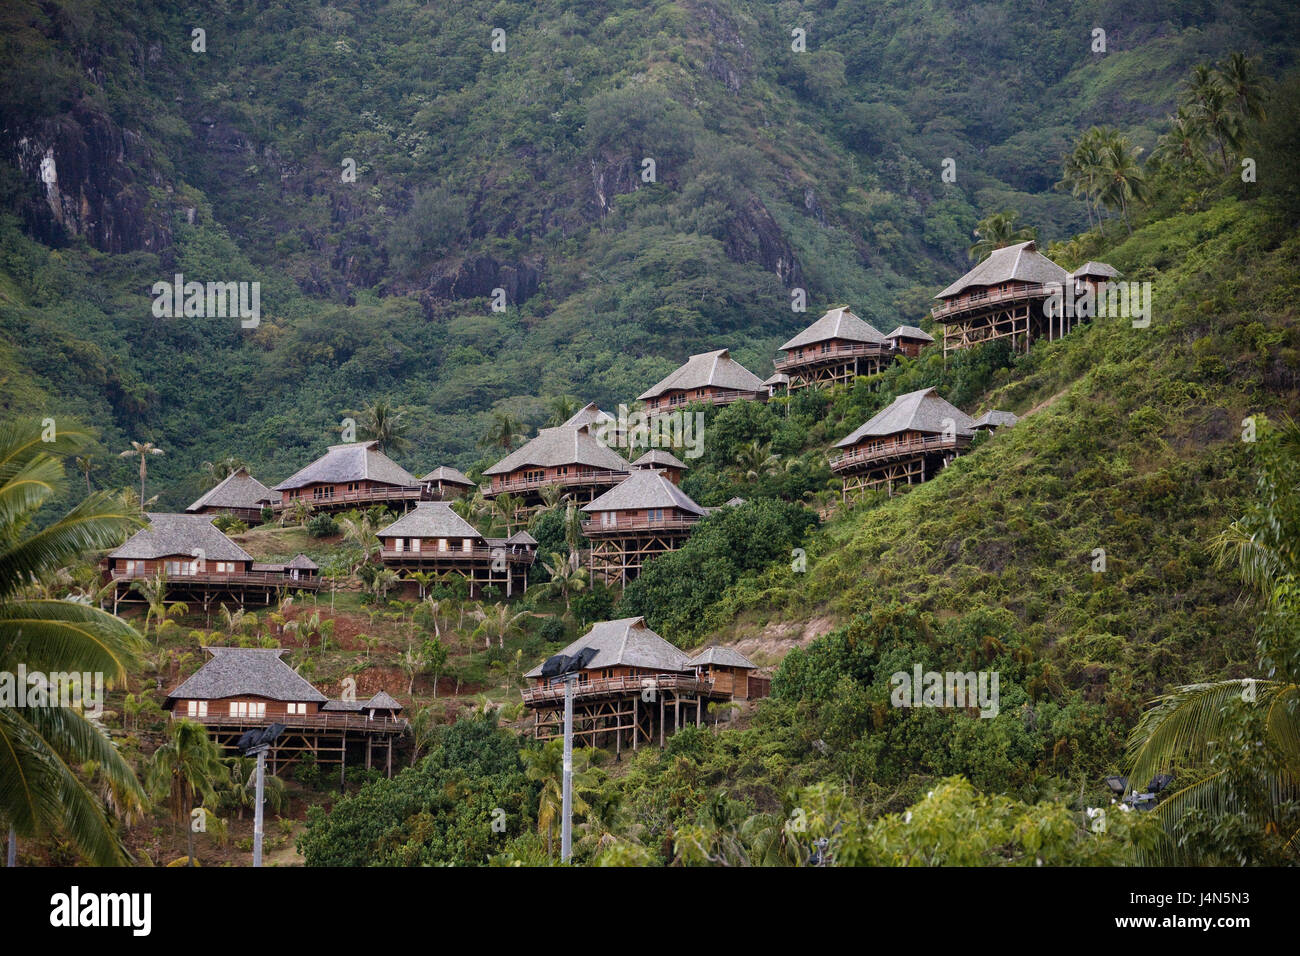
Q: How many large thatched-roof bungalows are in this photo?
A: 13